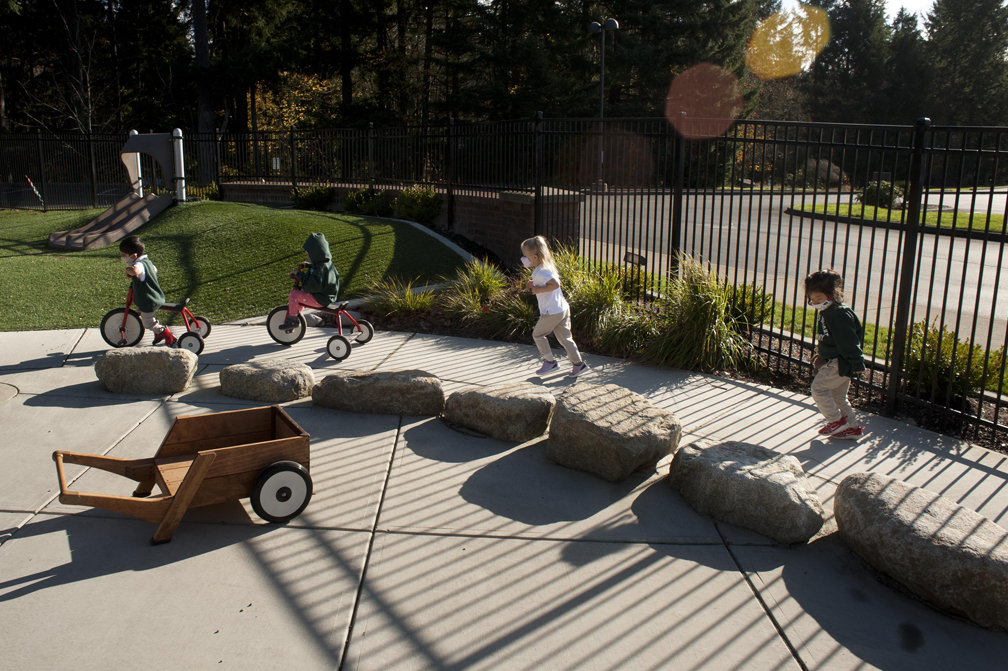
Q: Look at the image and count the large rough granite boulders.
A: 7